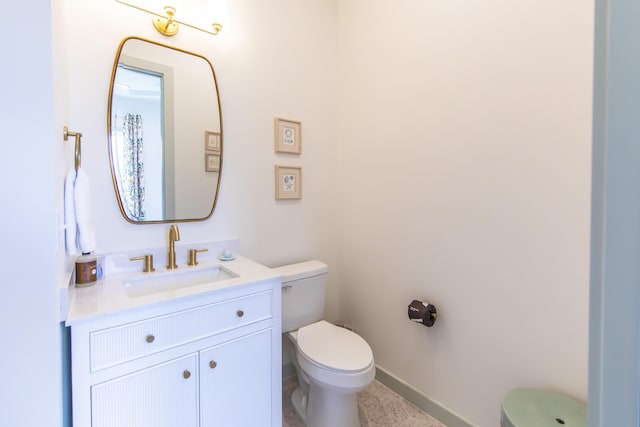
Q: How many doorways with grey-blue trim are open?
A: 1